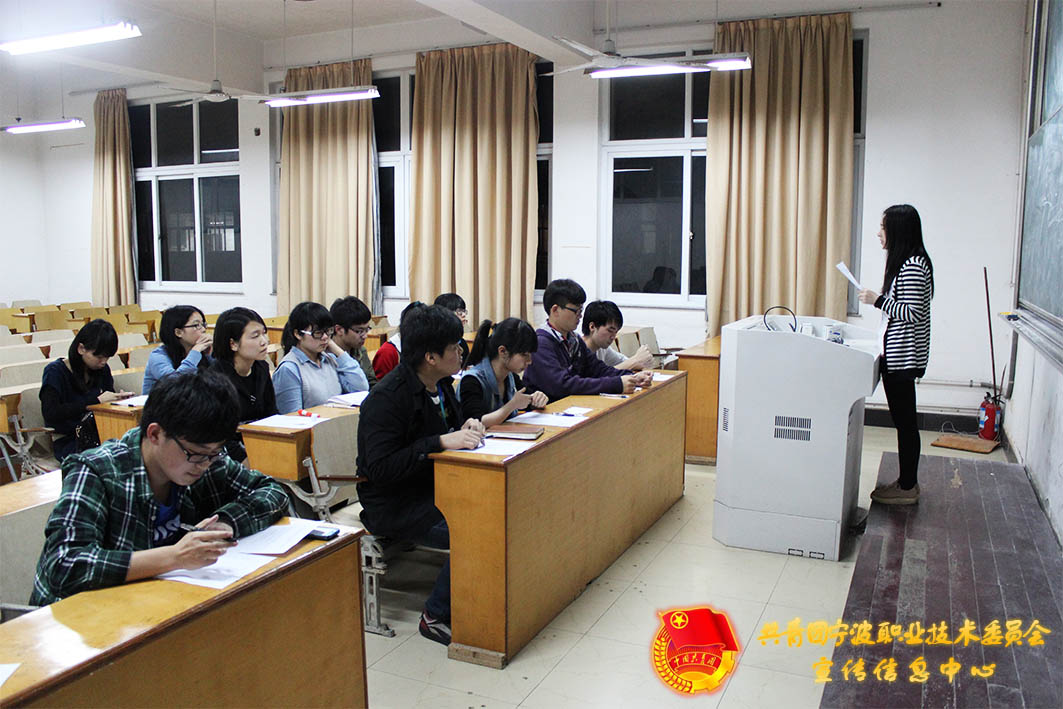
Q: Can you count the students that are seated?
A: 12